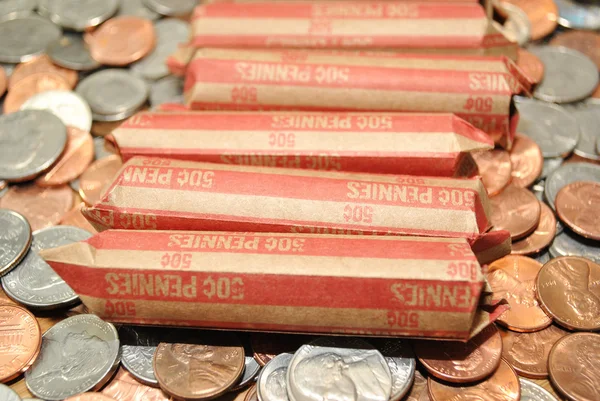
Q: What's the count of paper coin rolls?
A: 5